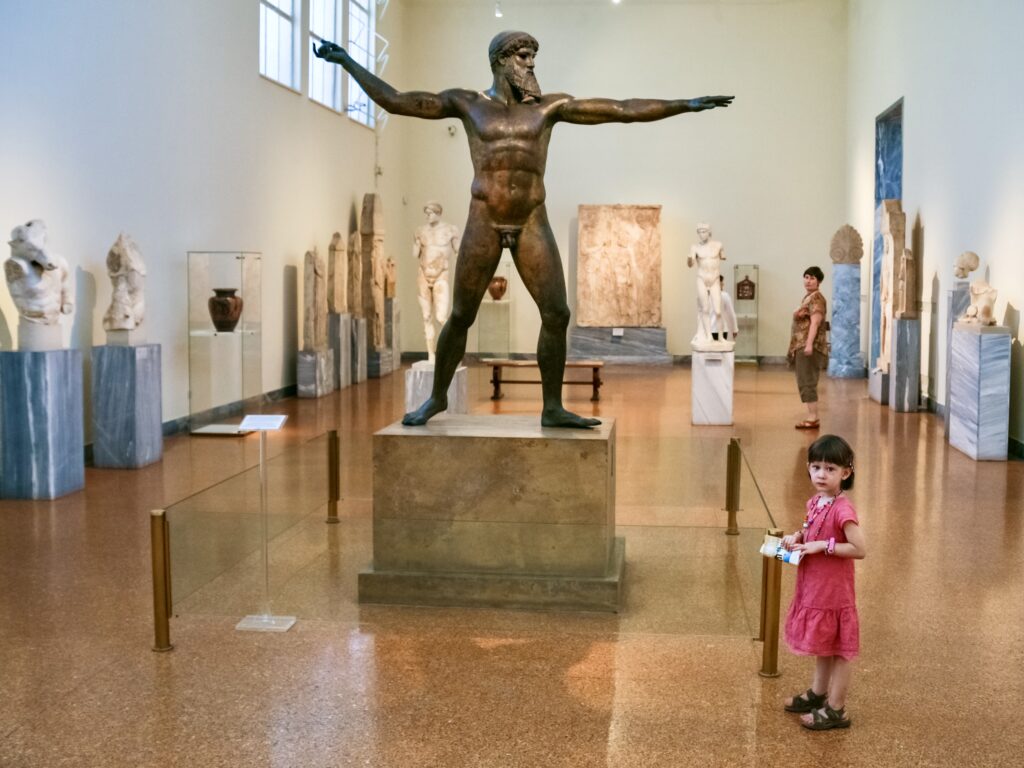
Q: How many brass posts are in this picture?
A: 4